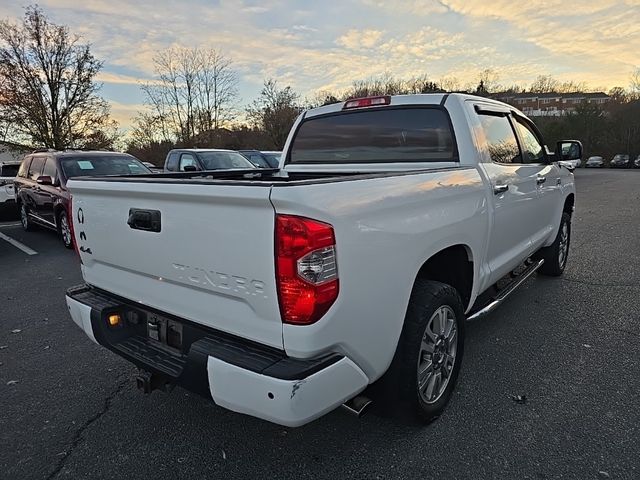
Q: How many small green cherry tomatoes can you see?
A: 0